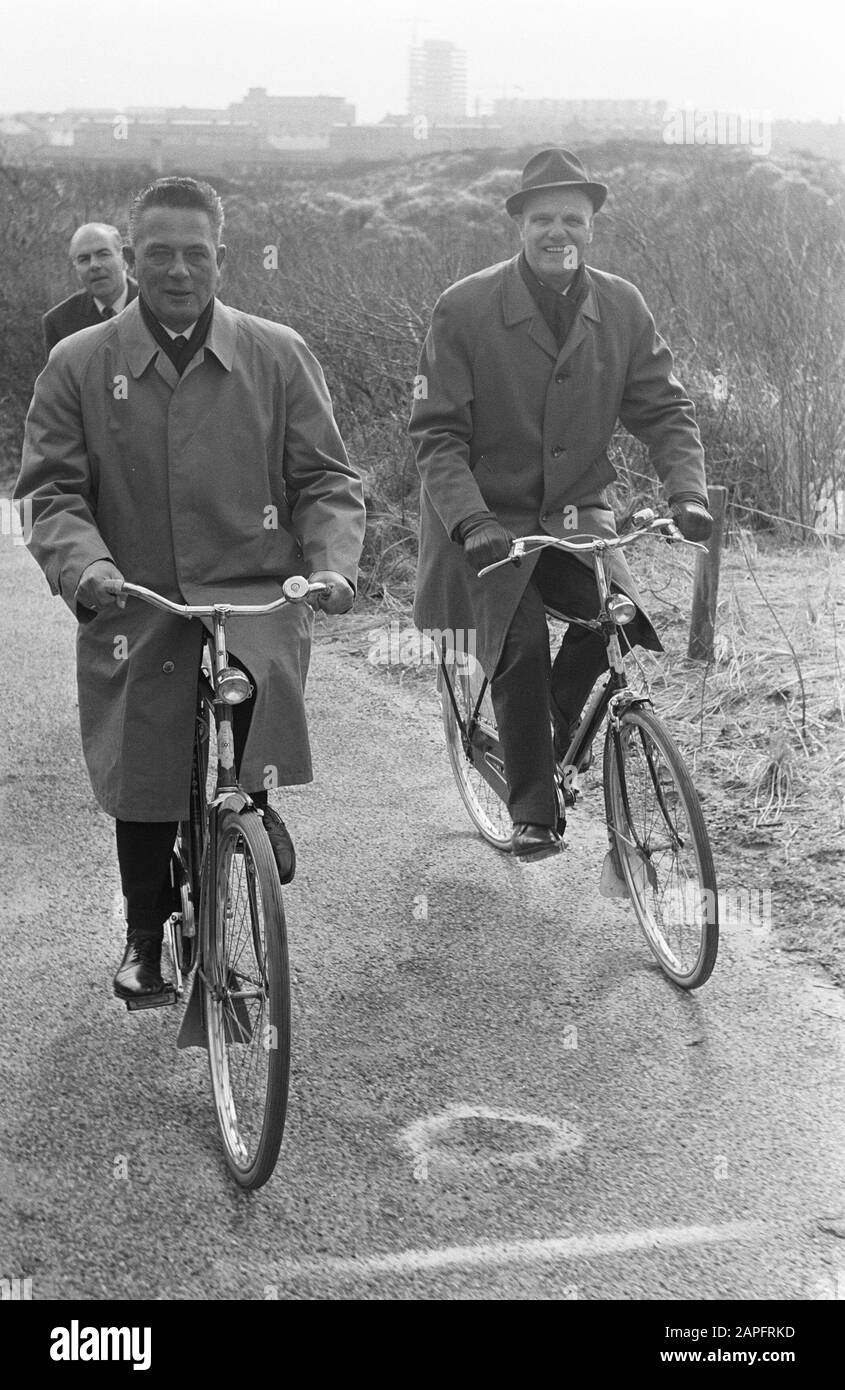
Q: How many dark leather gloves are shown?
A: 2